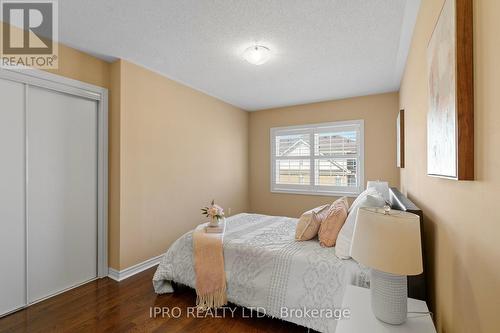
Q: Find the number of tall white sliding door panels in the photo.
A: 2